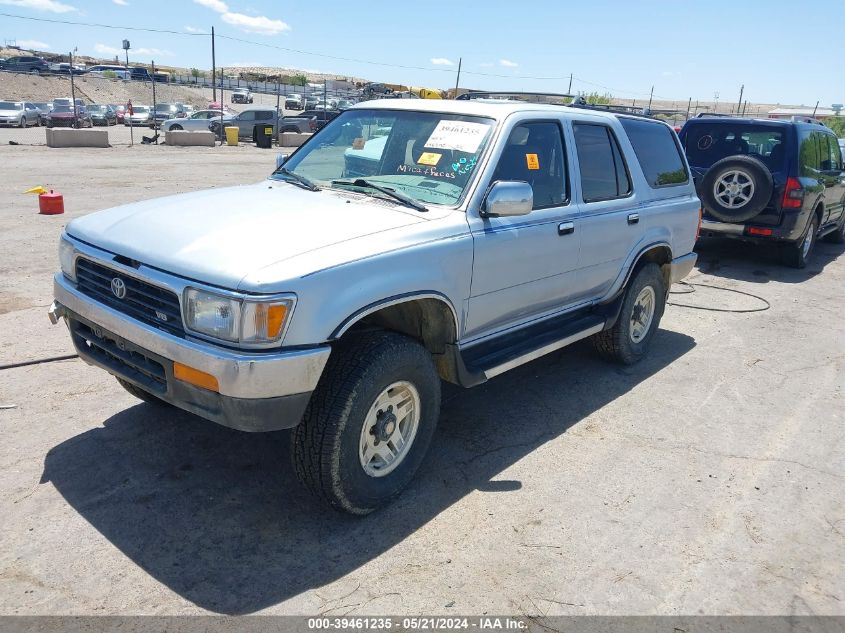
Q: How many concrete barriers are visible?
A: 3